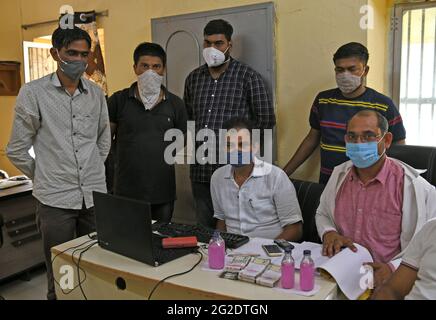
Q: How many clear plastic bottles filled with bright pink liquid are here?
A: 3